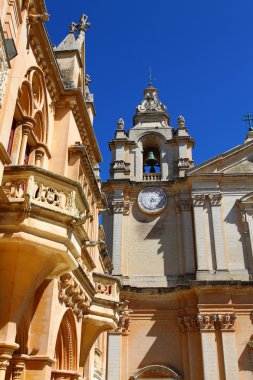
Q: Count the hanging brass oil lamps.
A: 0